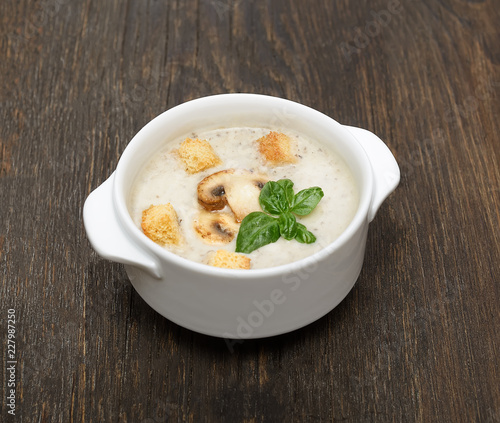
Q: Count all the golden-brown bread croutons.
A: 4